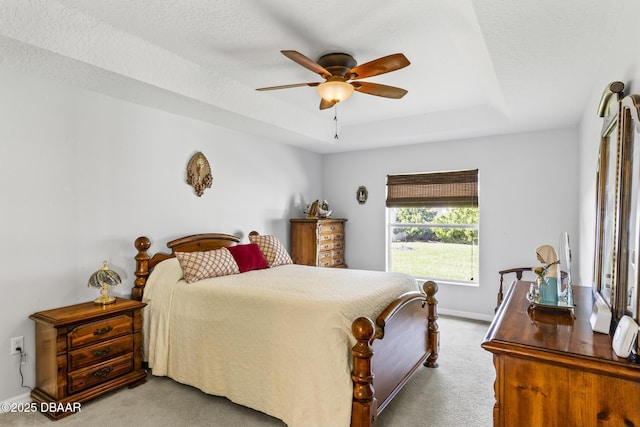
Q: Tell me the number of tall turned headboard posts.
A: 2